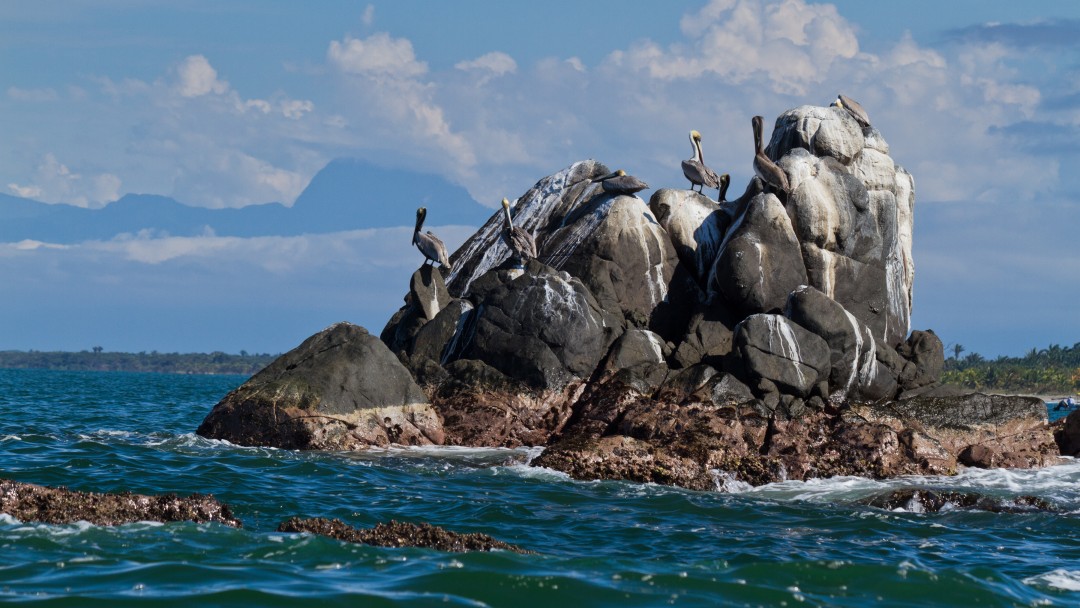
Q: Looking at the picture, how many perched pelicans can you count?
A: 7